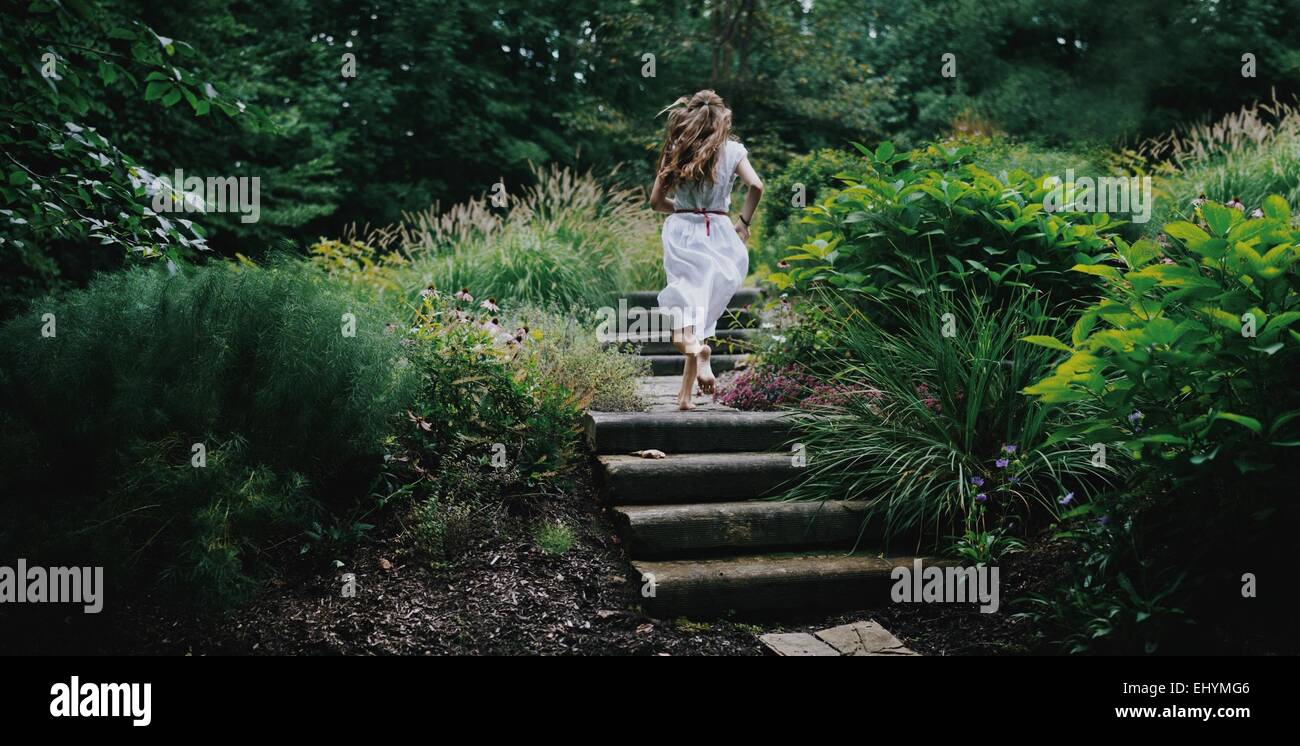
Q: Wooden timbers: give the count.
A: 8